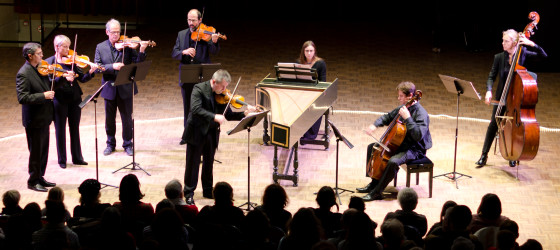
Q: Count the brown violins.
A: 5